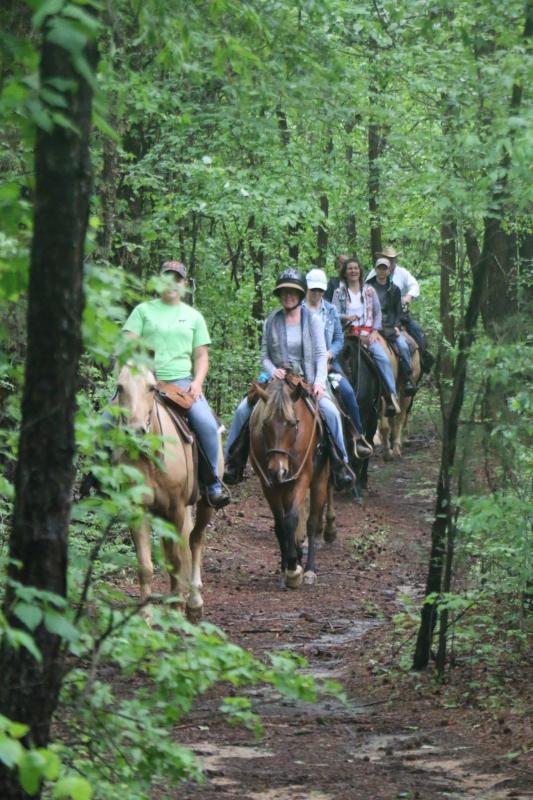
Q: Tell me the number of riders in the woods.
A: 7